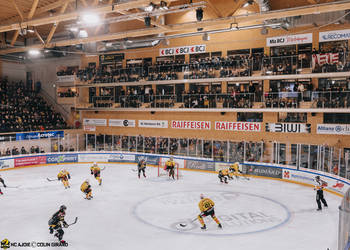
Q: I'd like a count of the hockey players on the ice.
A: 10